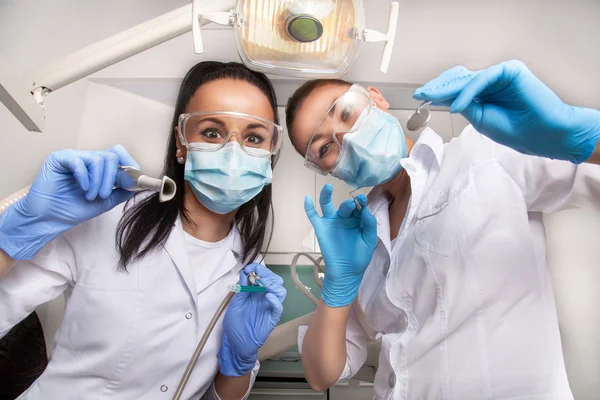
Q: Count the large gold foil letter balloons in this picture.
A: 0